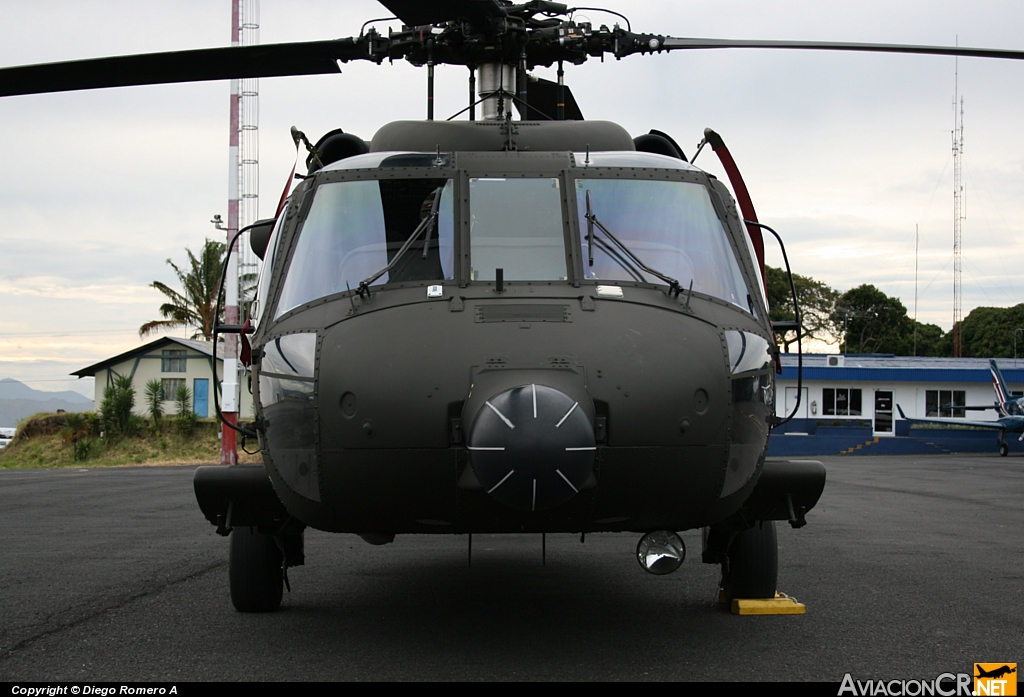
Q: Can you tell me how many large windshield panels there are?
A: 3